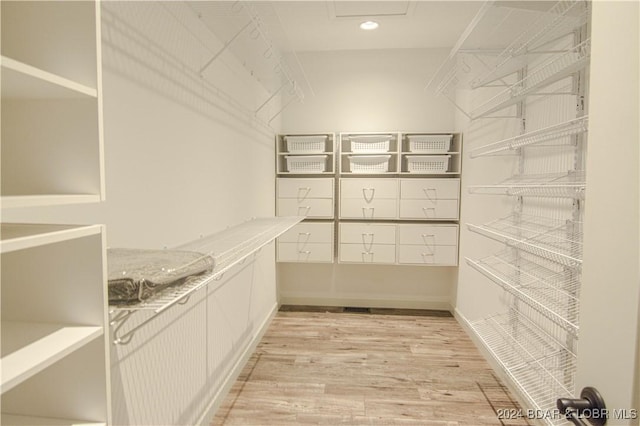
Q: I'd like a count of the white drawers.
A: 12